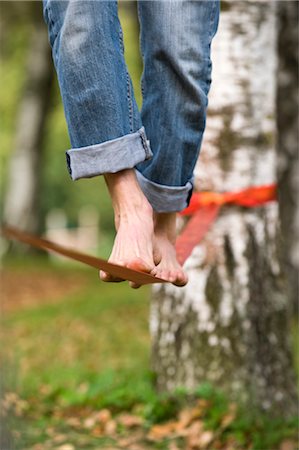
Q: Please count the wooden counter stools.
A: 0